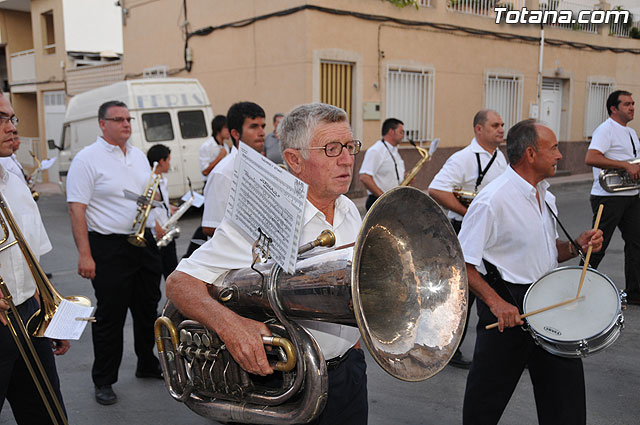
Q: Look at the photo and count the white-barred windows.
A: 3